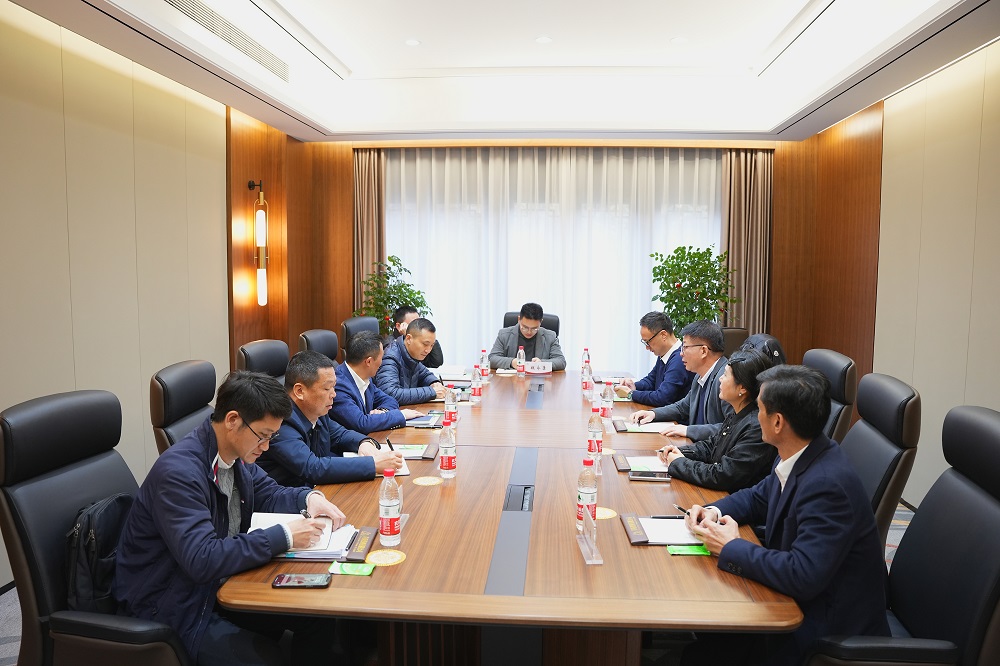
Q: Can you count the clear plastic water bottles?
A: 11